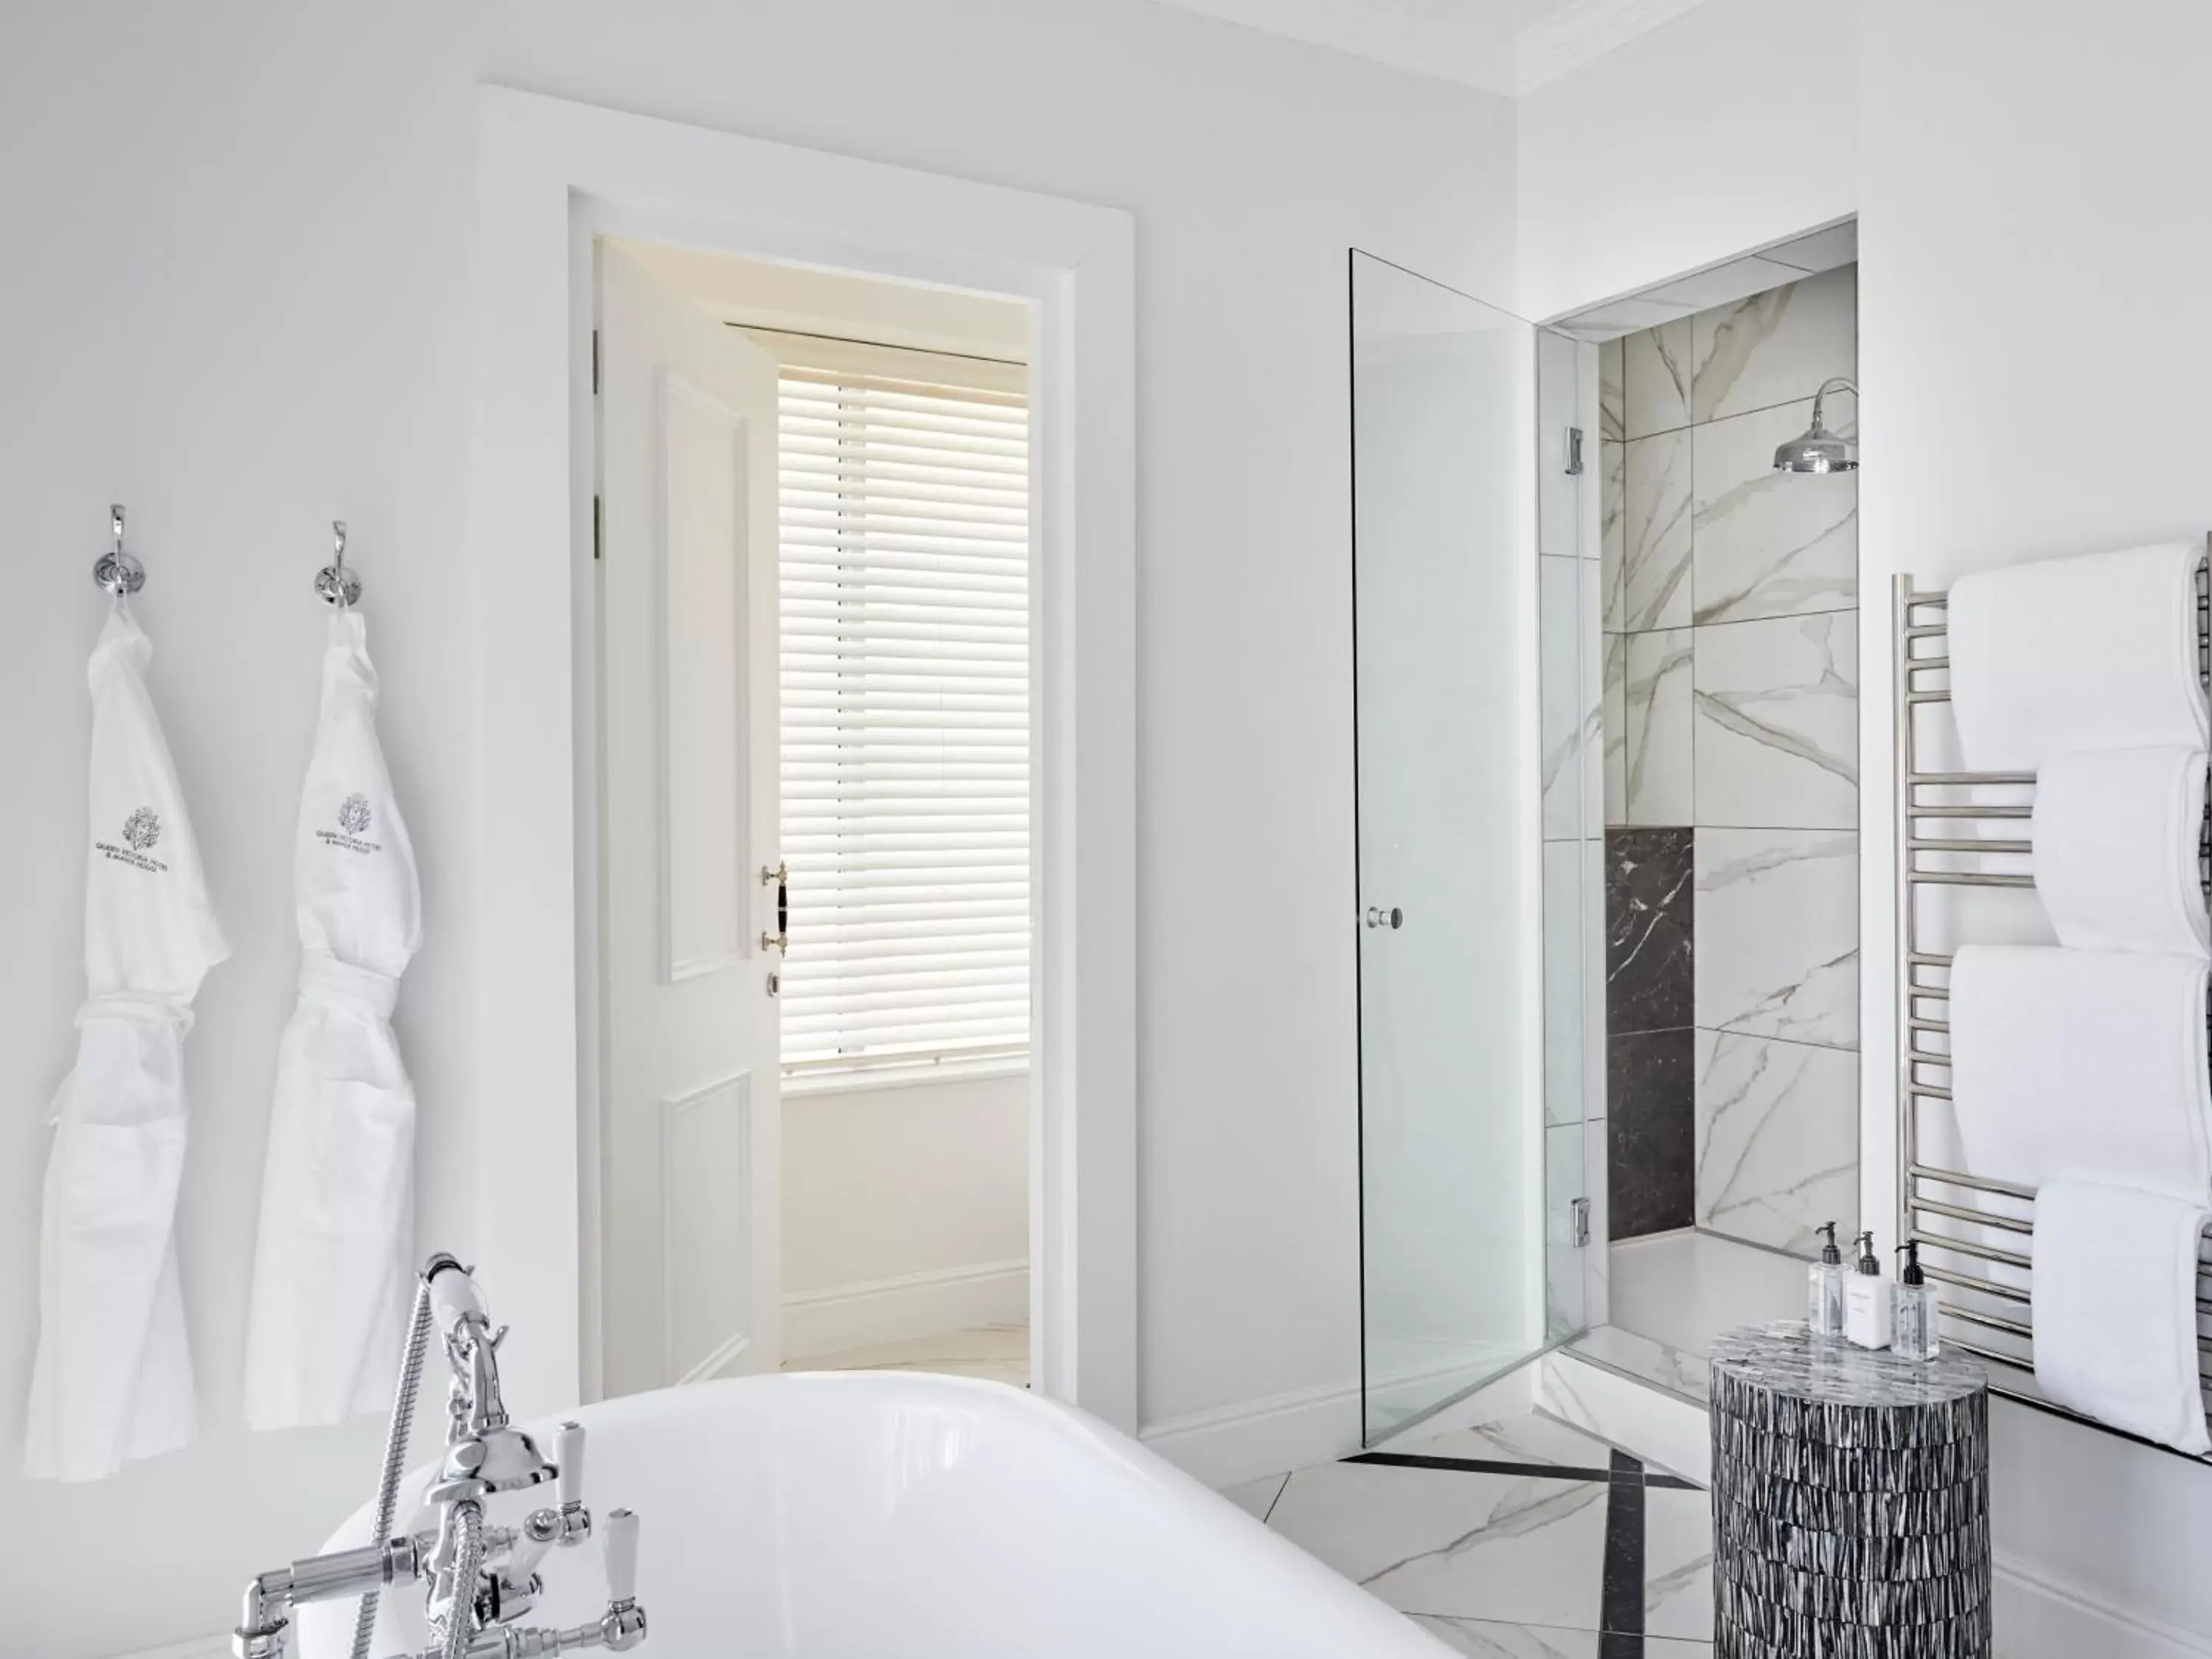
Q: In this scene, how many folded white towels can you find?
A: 4